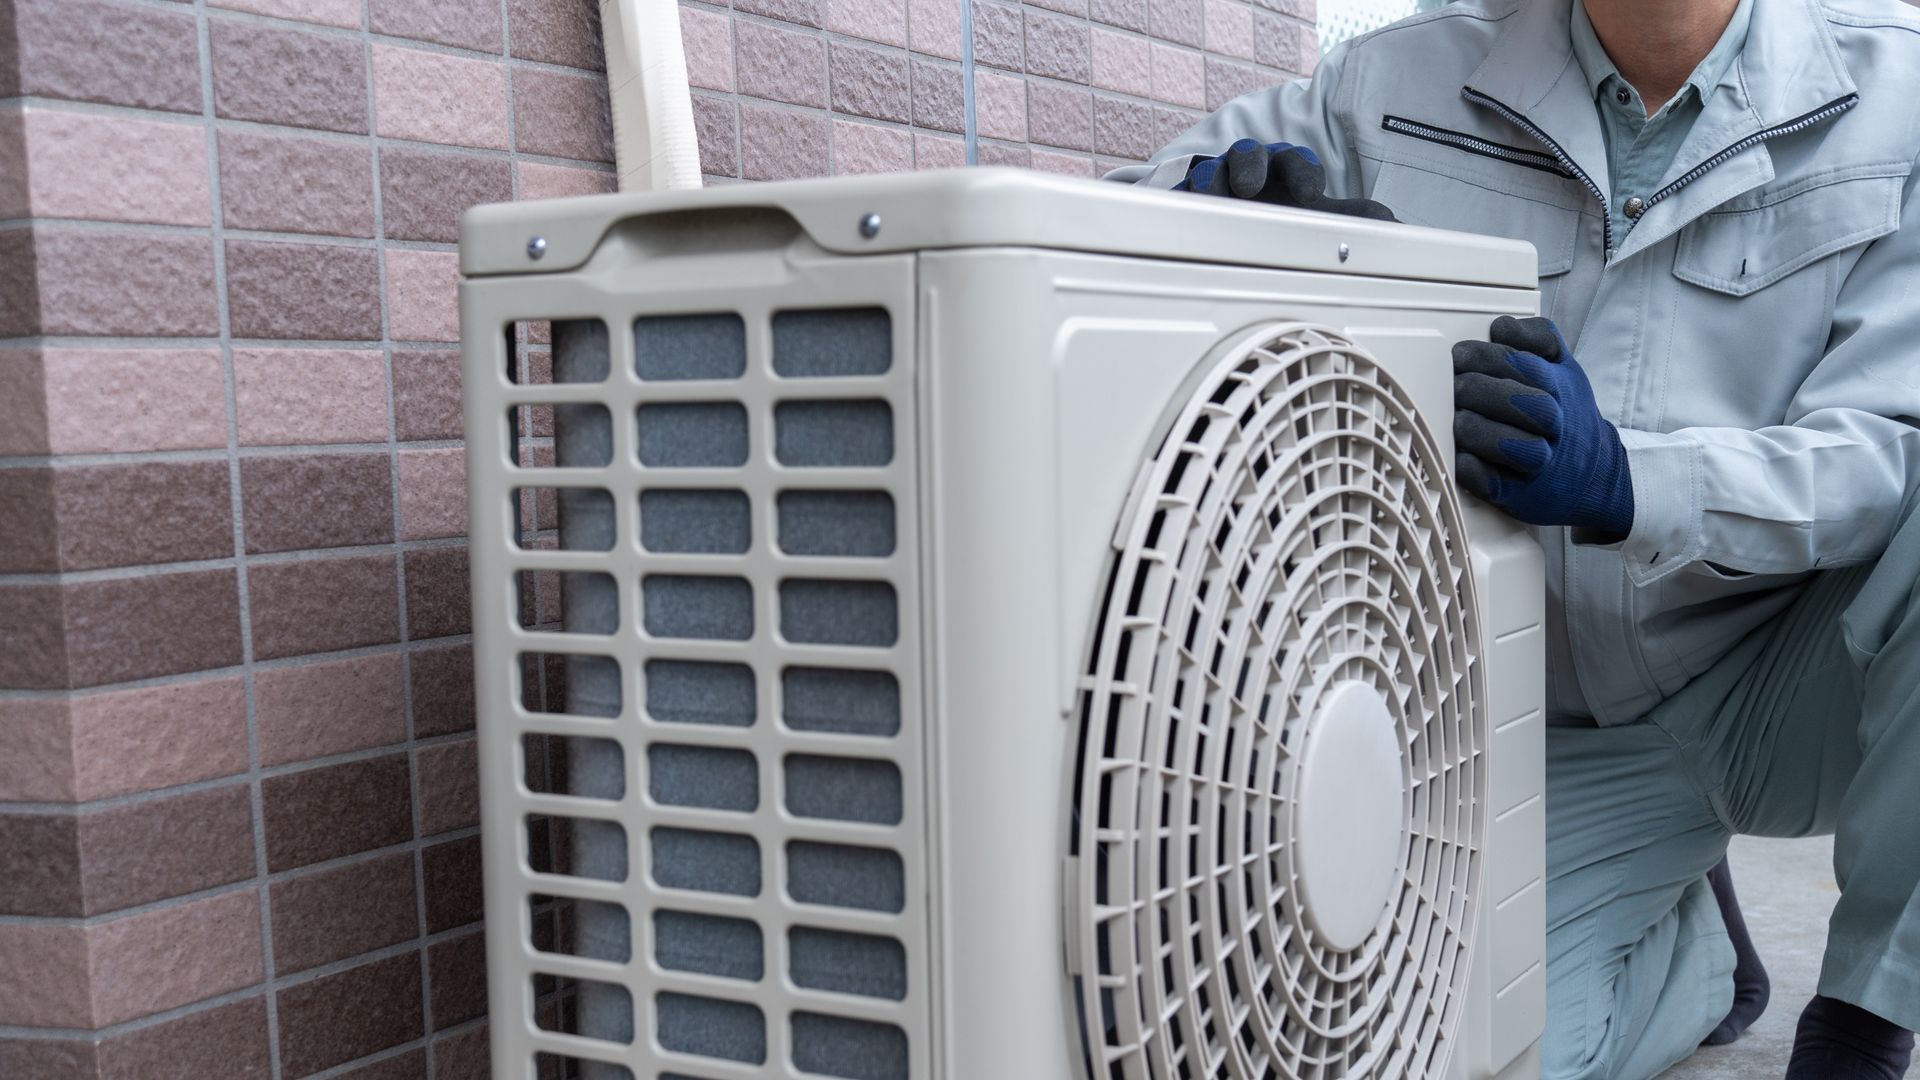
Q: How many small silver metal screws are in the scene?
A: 3